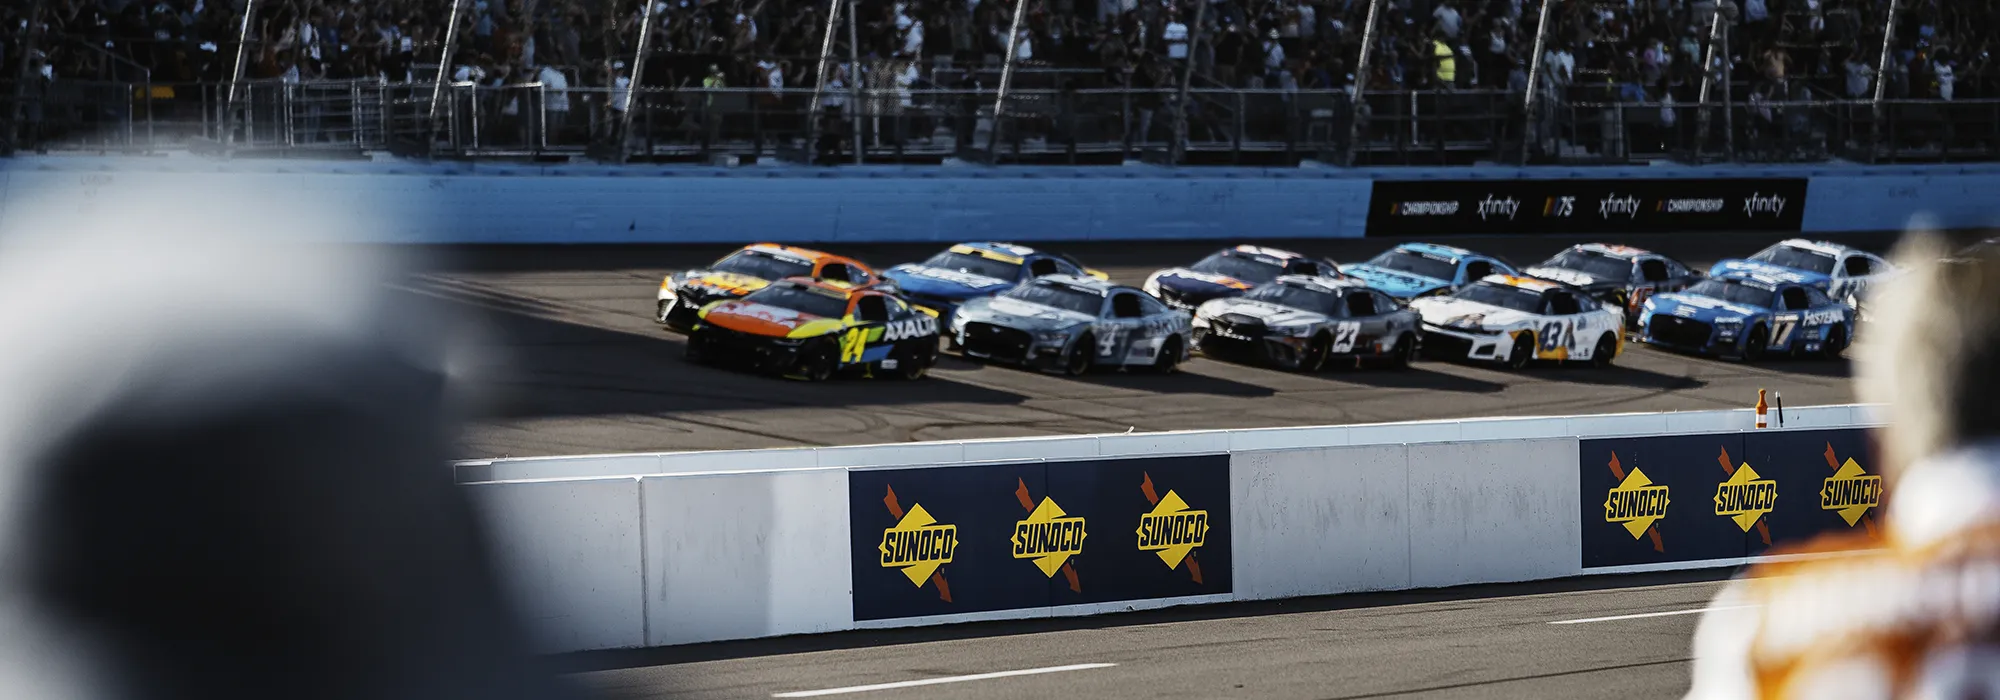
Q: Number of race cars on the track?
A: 11